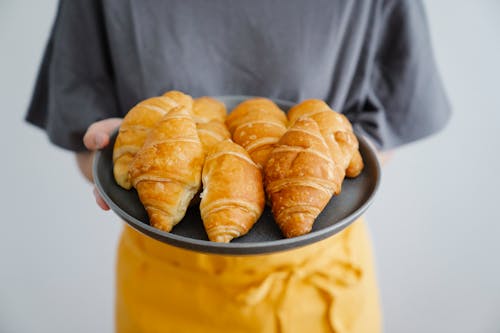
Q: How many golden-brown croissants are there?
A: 7